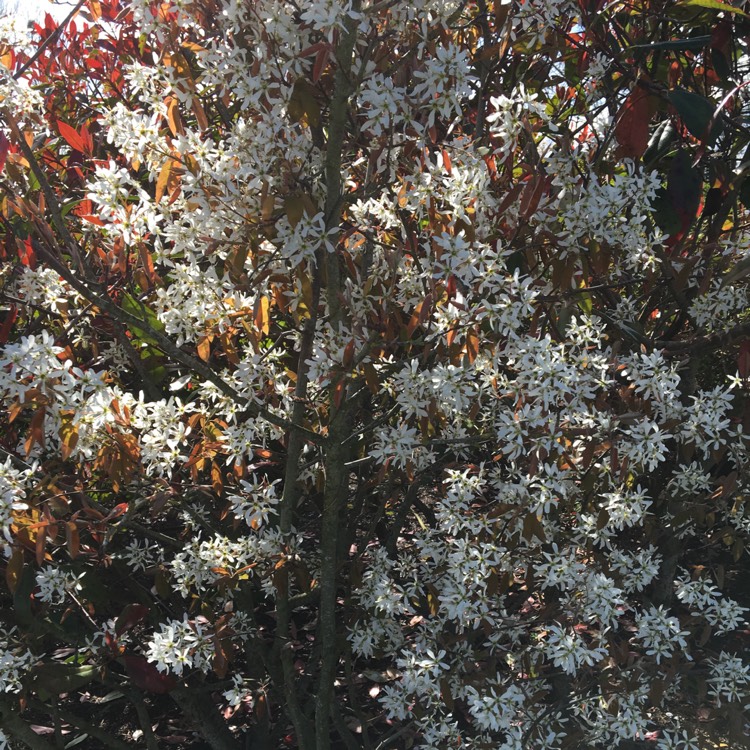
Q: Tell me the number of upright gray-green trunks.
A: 2